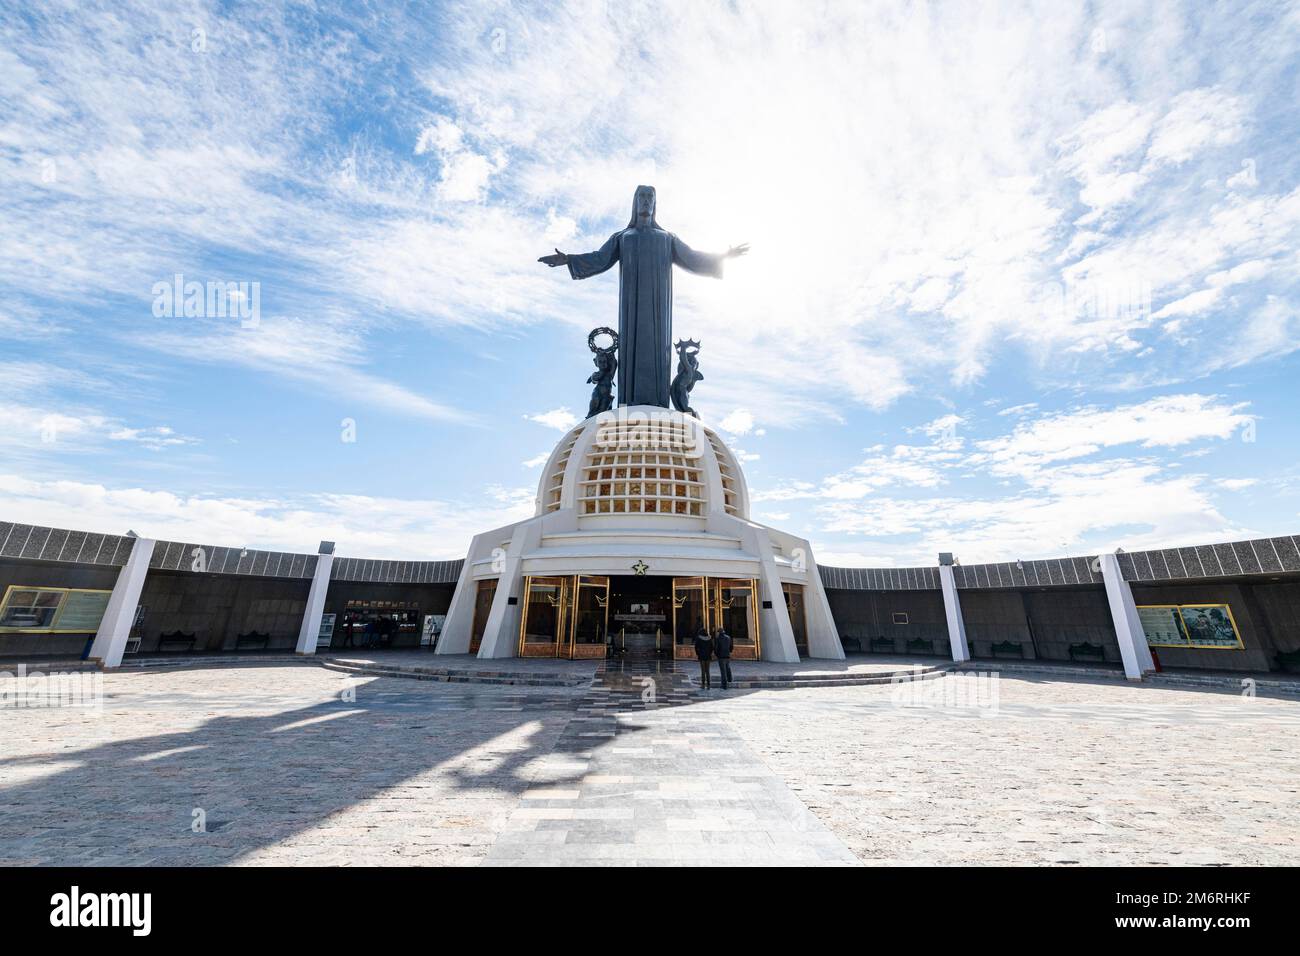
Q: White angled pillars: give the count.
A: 8